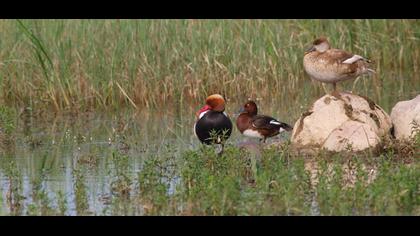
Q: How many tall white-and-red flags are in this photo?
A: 0